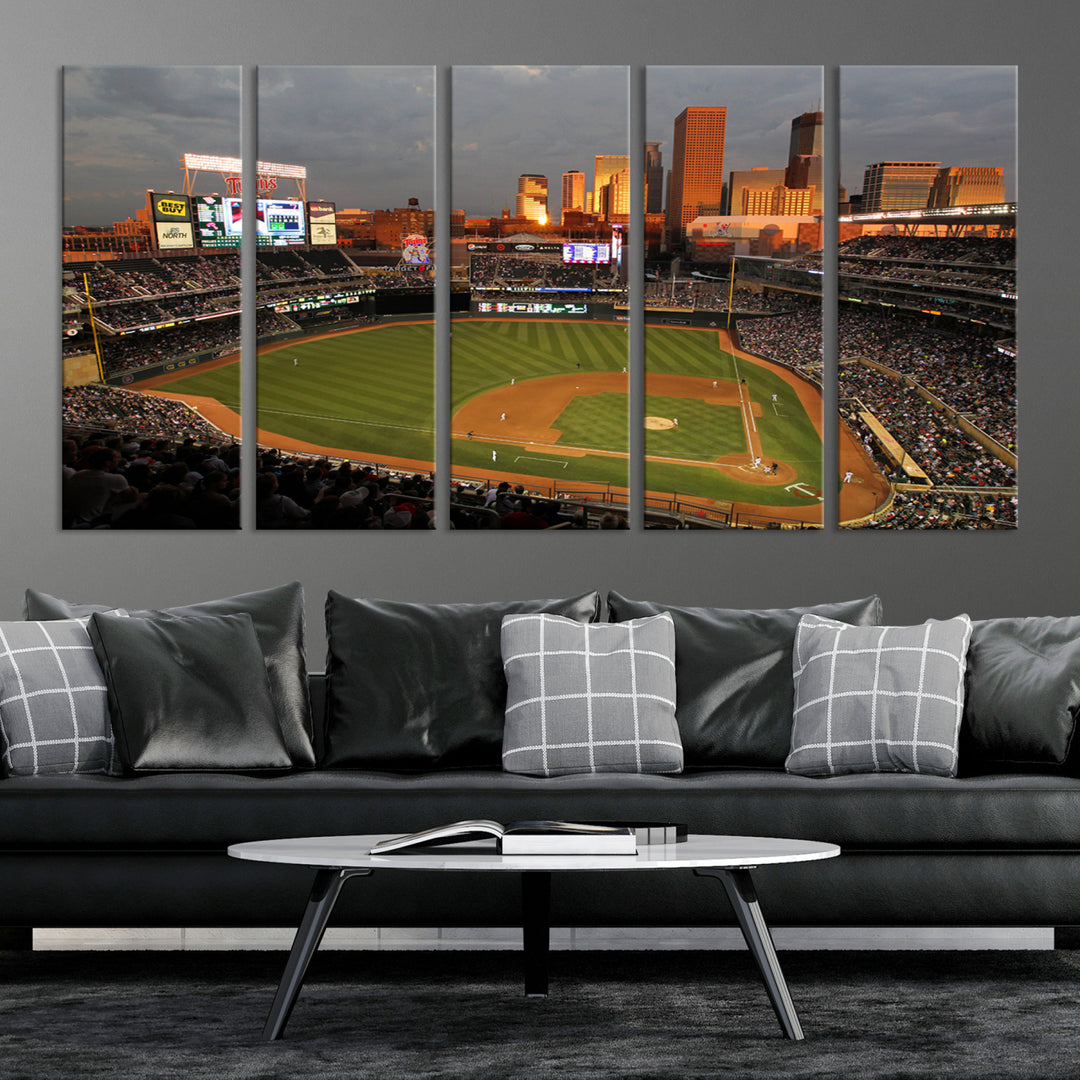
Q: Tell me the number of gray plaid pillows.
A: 3